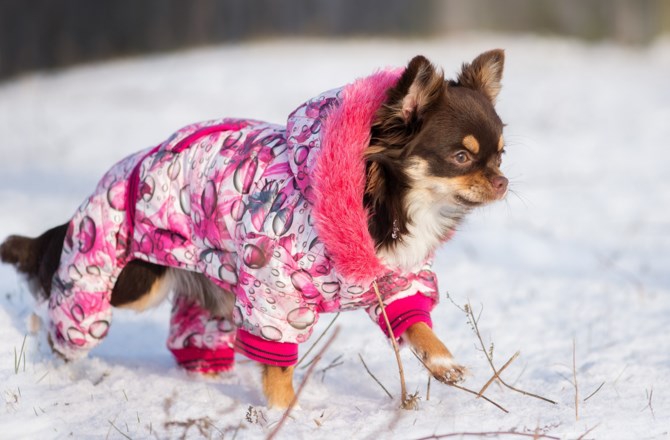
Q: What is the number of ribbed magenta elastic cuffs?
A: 3